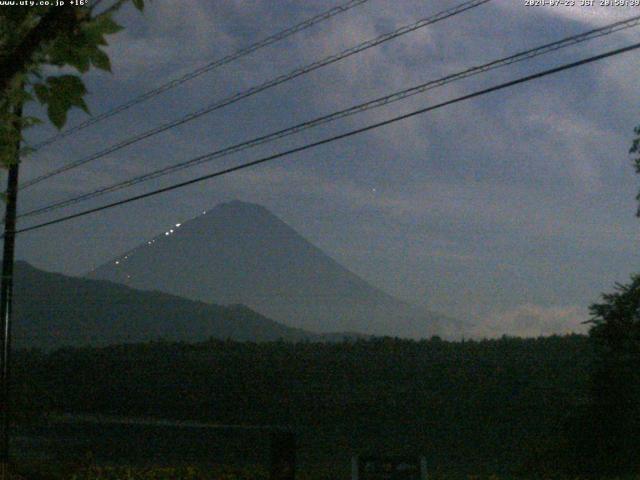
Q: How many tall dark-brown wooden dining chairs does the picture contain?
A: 0